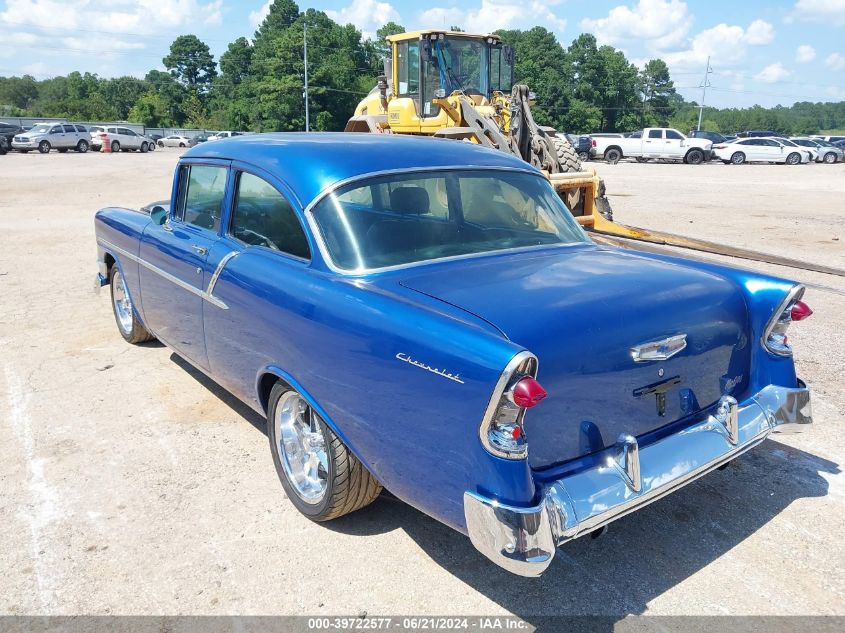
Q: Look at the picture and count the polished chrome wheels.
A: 2